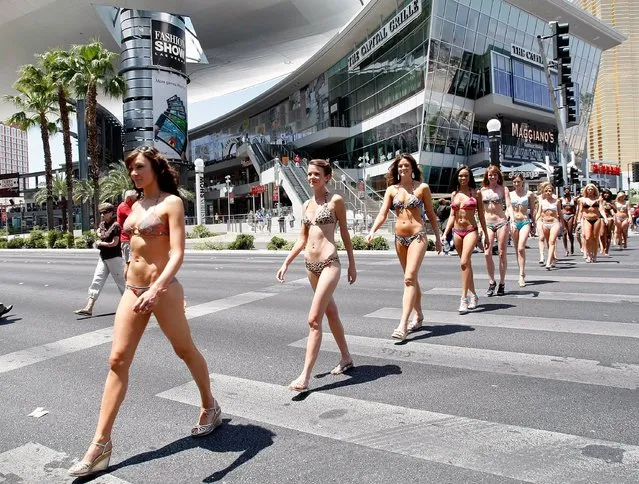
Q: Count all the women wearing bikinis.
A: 11